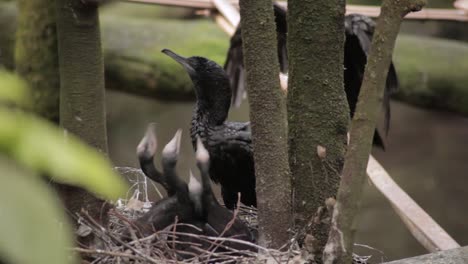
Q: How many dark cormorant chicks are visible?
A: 4